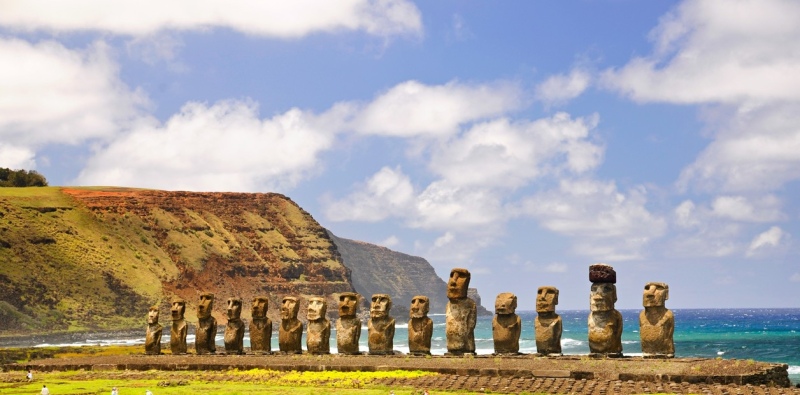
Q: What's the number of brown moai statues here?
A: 15